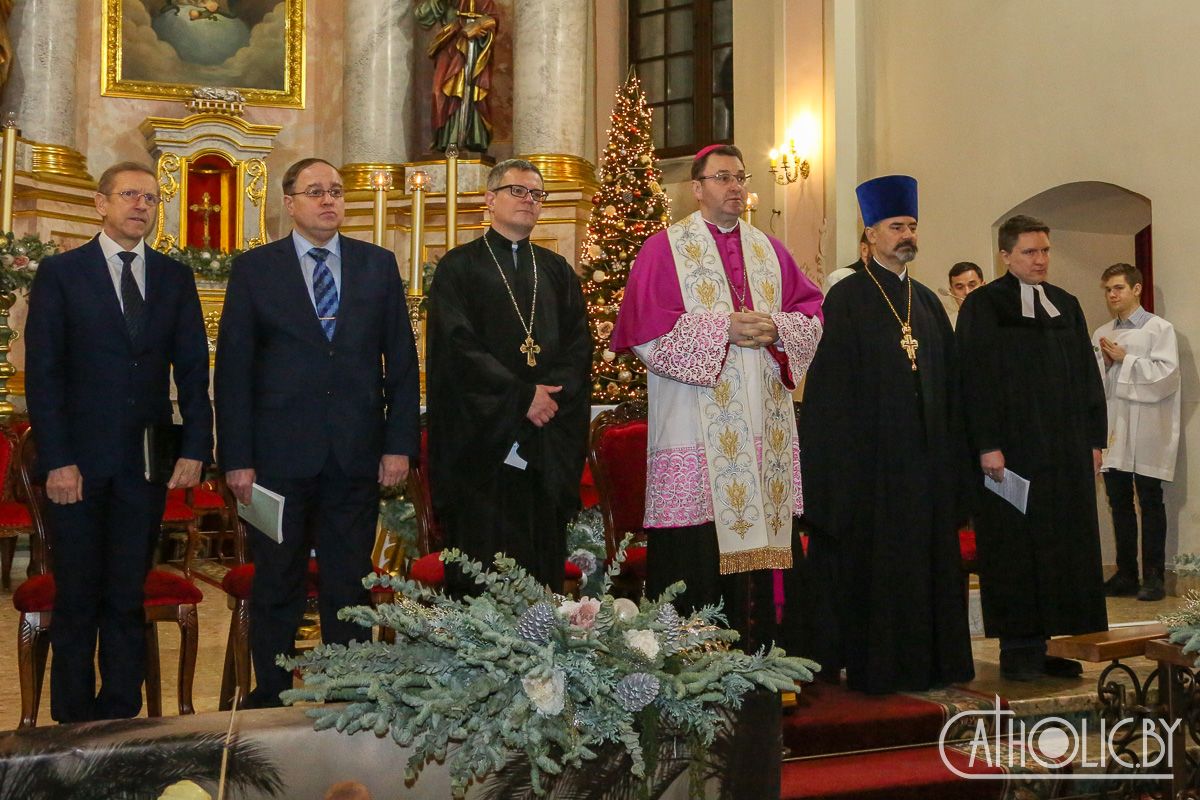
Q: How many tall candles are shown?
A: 4